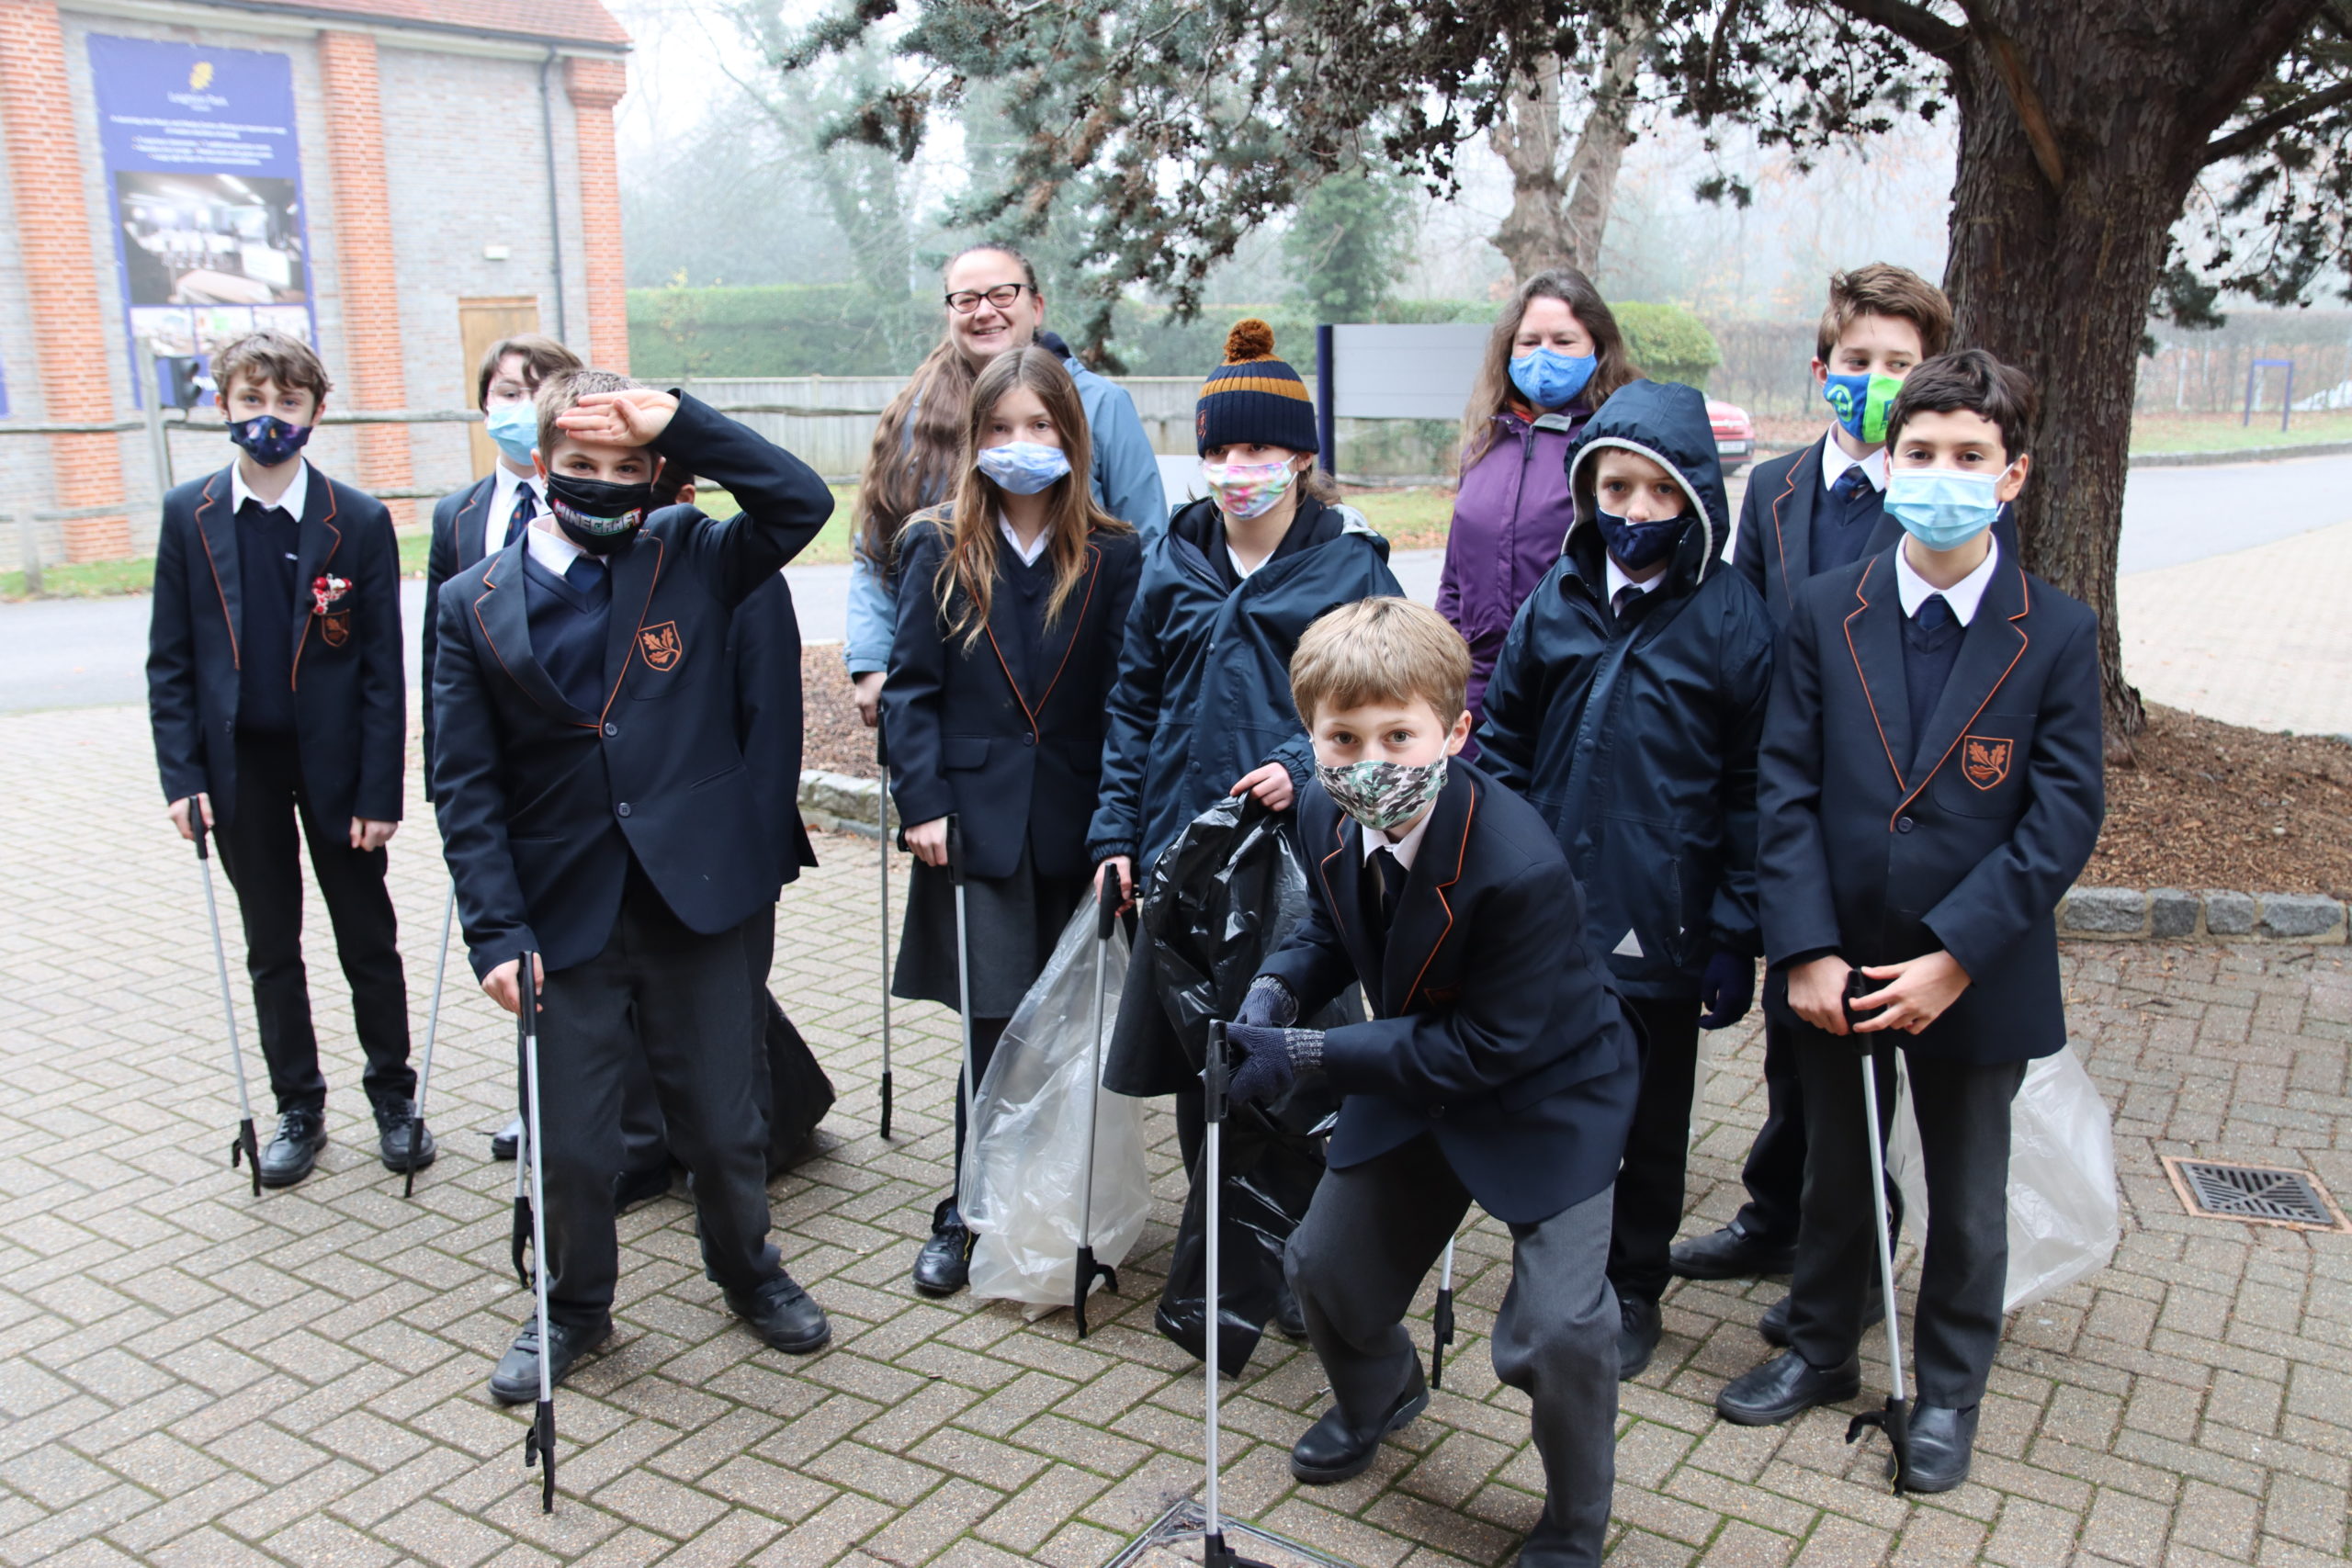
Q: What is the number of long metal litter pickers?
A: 10